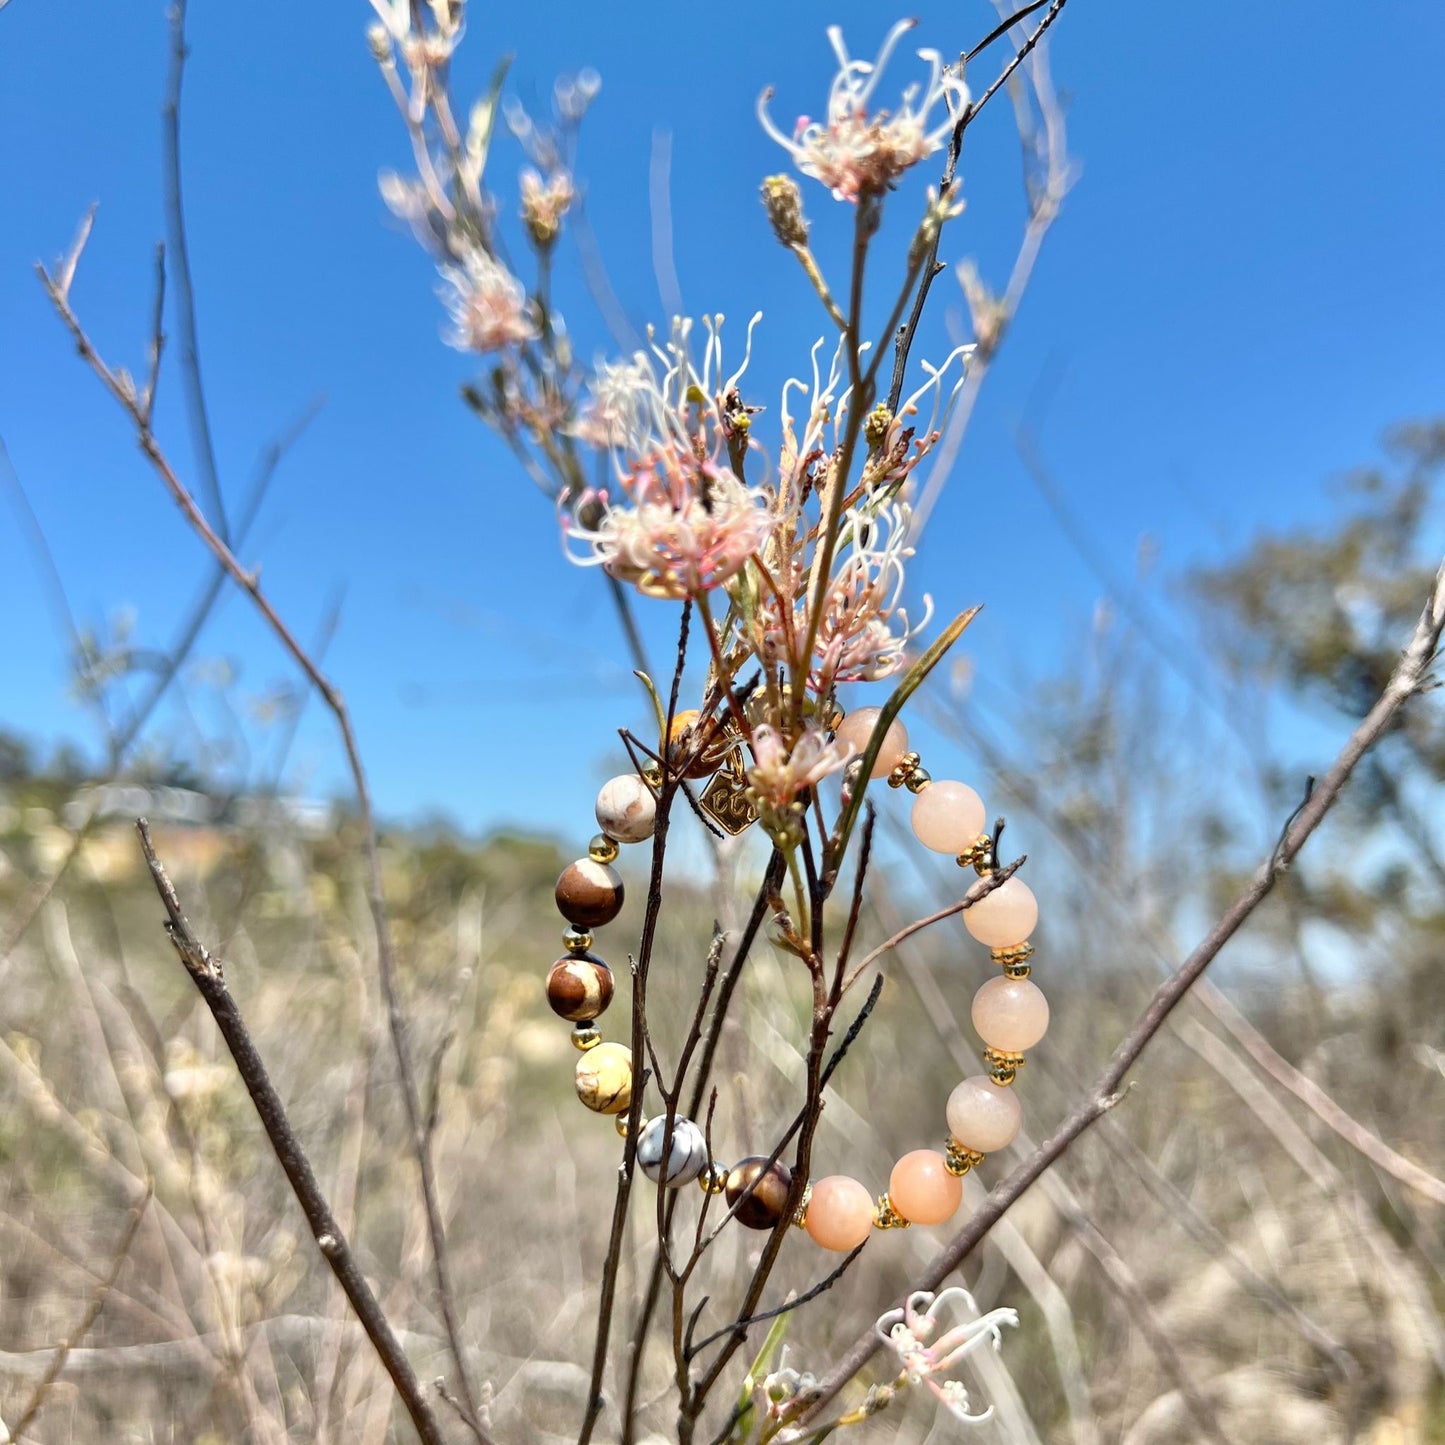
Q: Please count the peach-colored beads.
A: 7